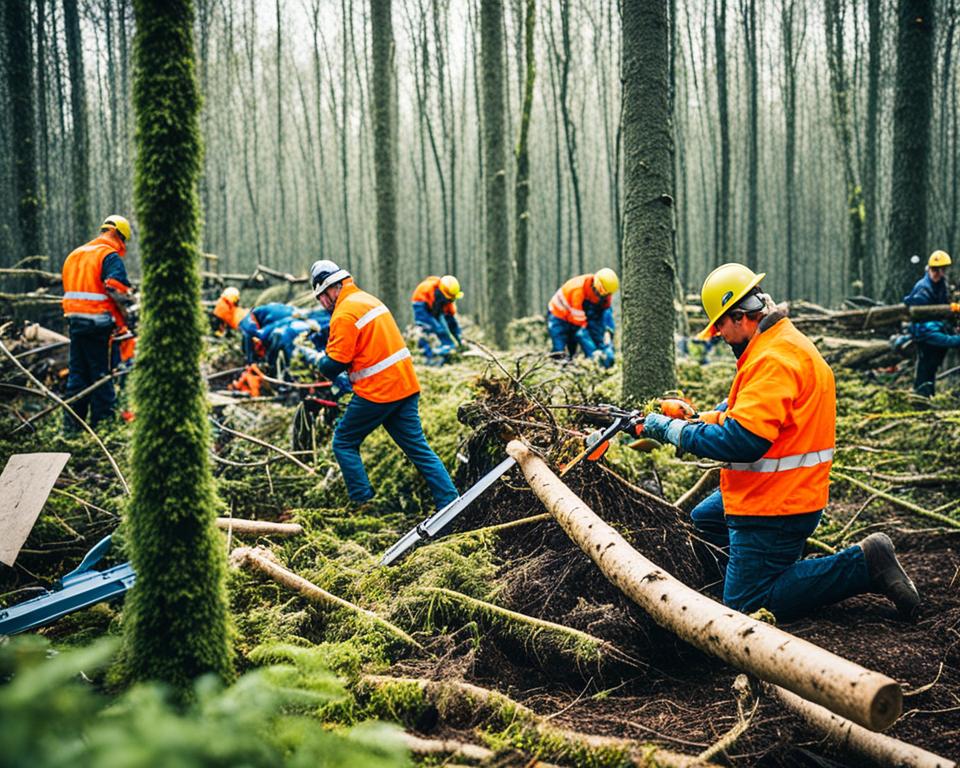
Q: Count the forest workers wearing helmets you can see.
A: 7